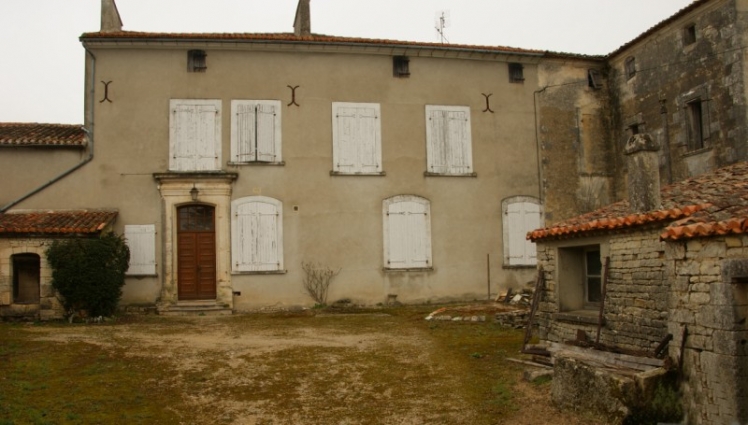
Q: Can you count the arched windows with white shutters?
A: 3